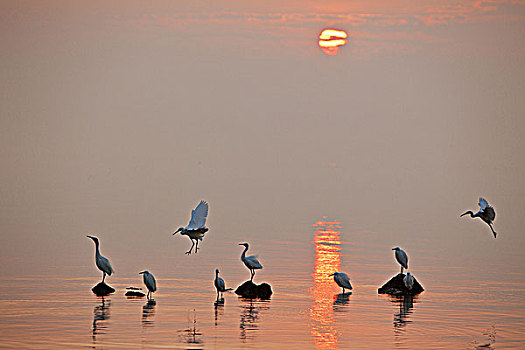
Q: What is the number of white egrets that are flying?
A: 2